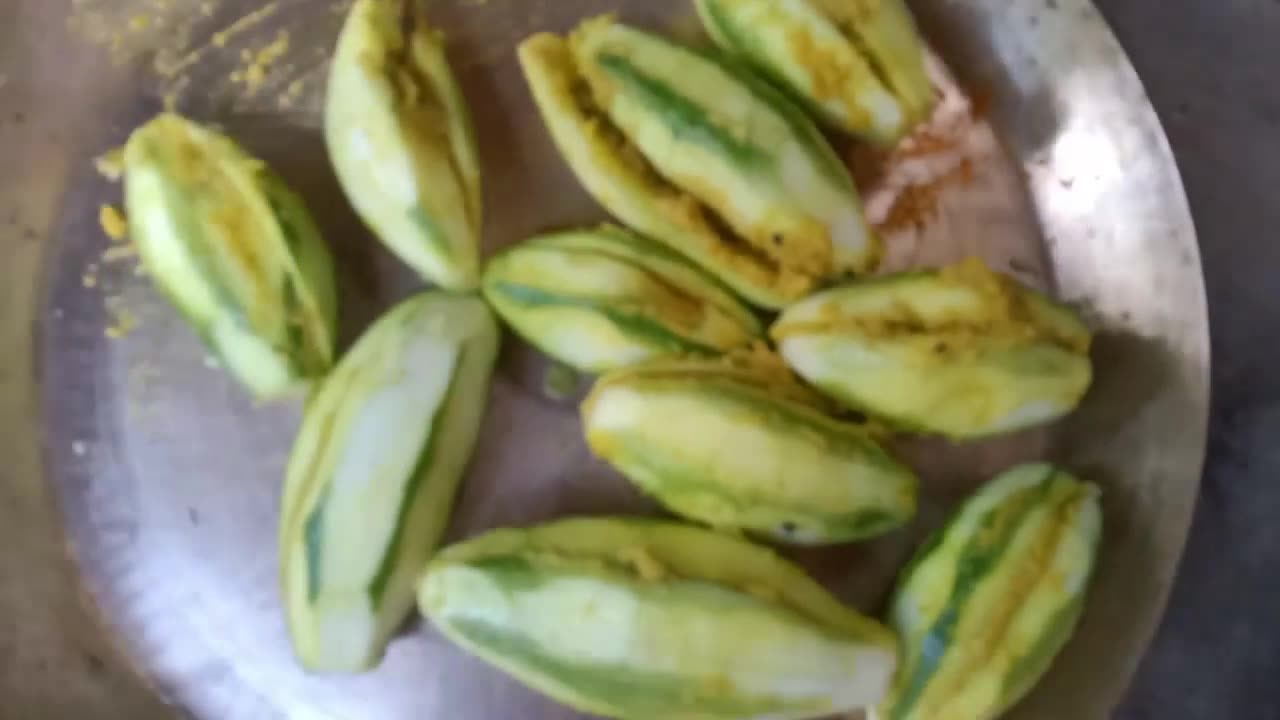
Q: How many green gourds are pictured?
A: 10